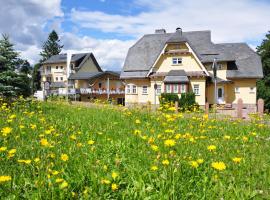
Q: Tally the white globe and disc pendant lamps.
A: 0